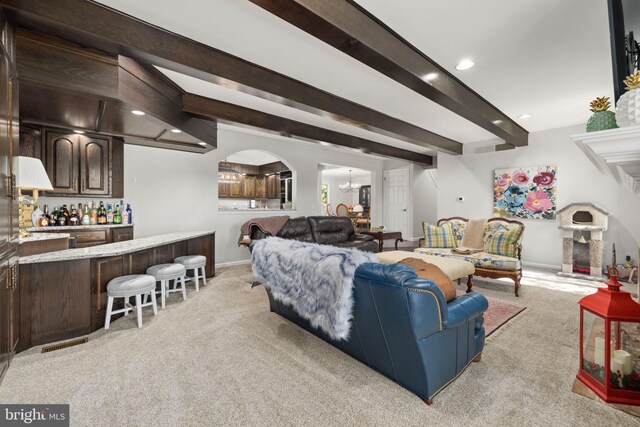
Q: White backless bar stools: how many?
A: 3